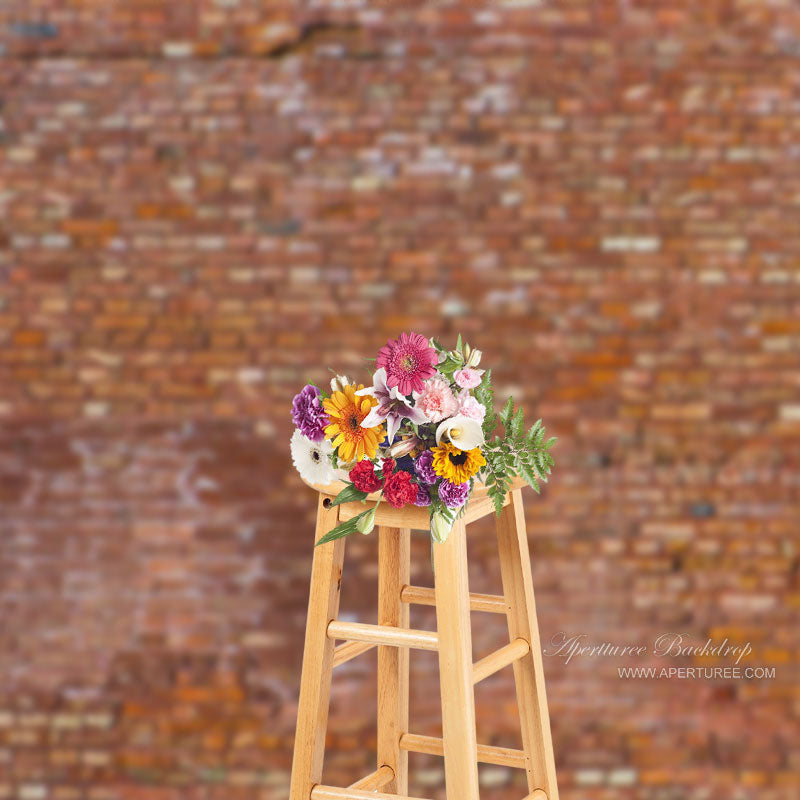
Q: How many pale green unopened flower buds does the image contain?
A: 2